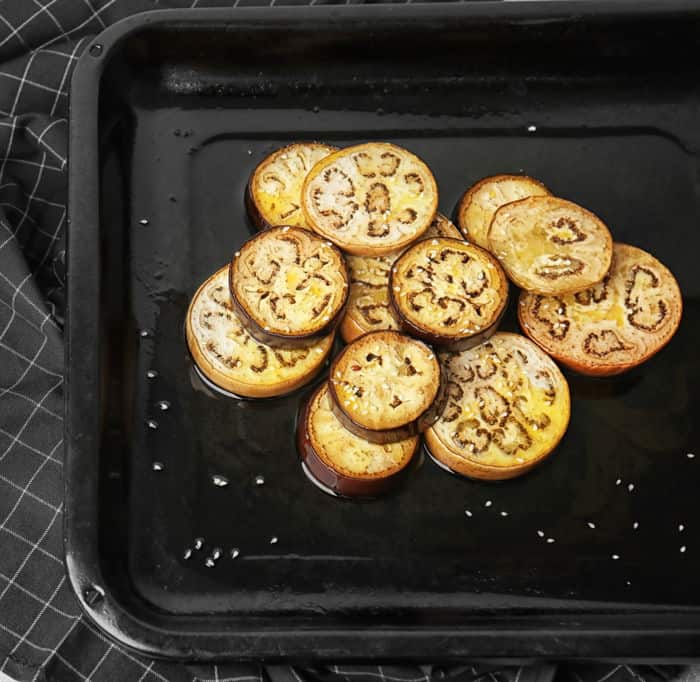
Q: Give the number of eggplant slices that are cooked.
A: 12